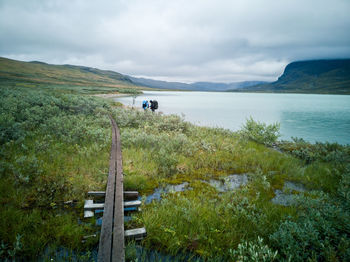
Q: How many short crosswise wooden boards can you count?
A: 3